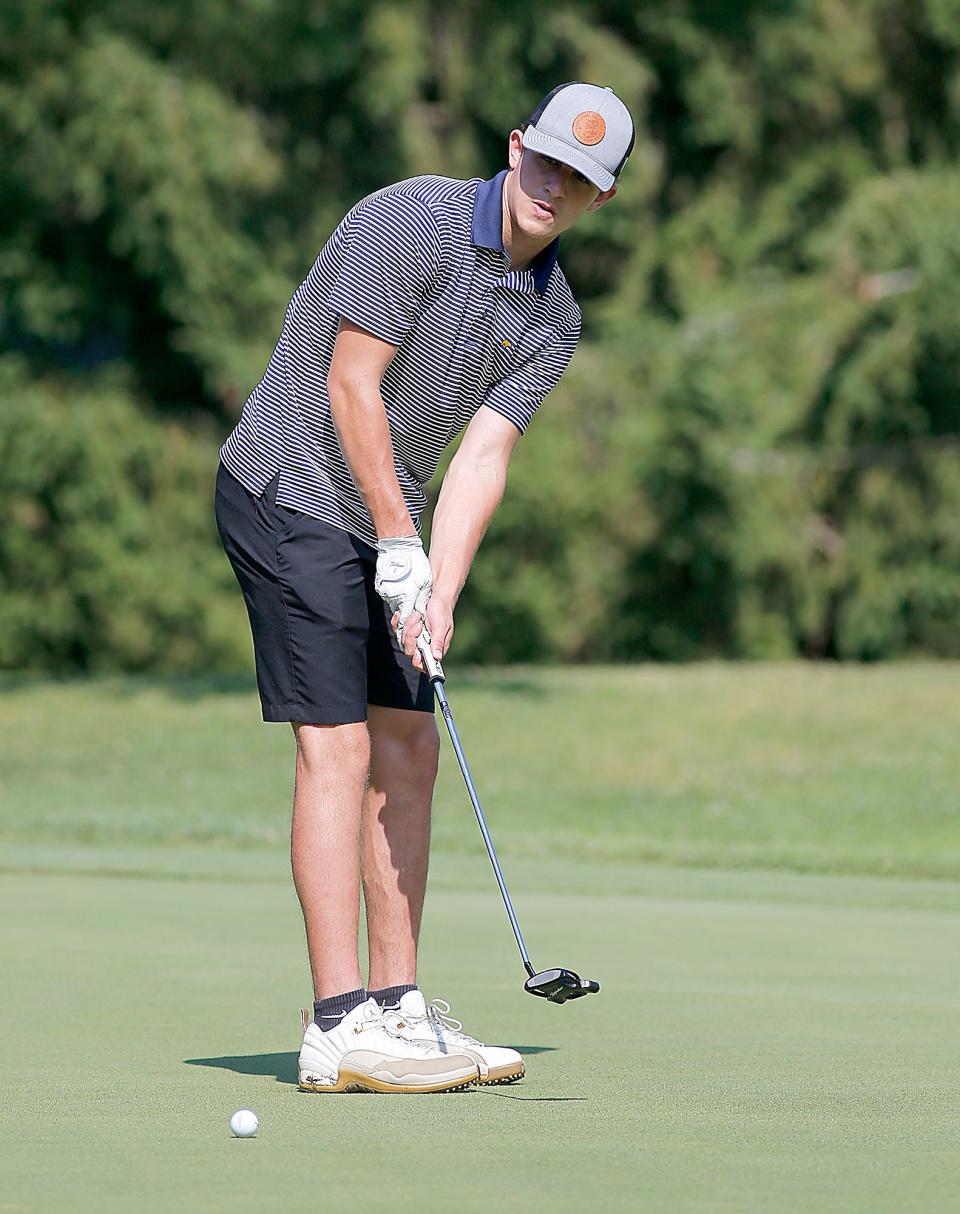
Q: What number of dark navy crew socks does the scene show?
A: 2